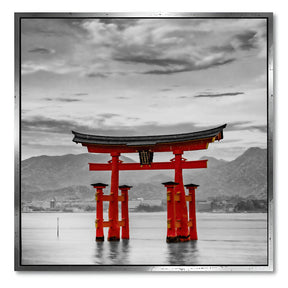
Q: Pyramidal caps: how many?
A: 4